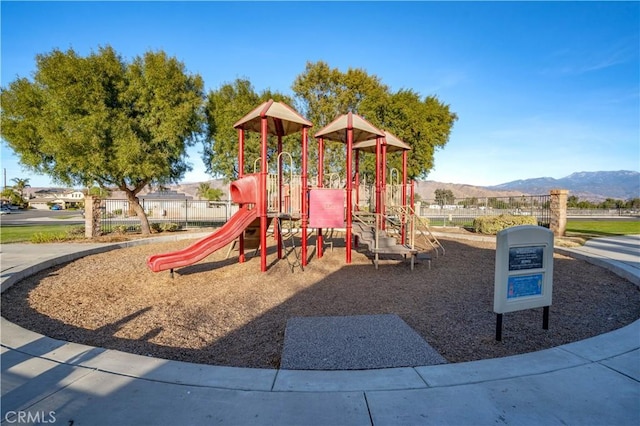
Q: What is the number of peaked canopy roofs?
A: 3